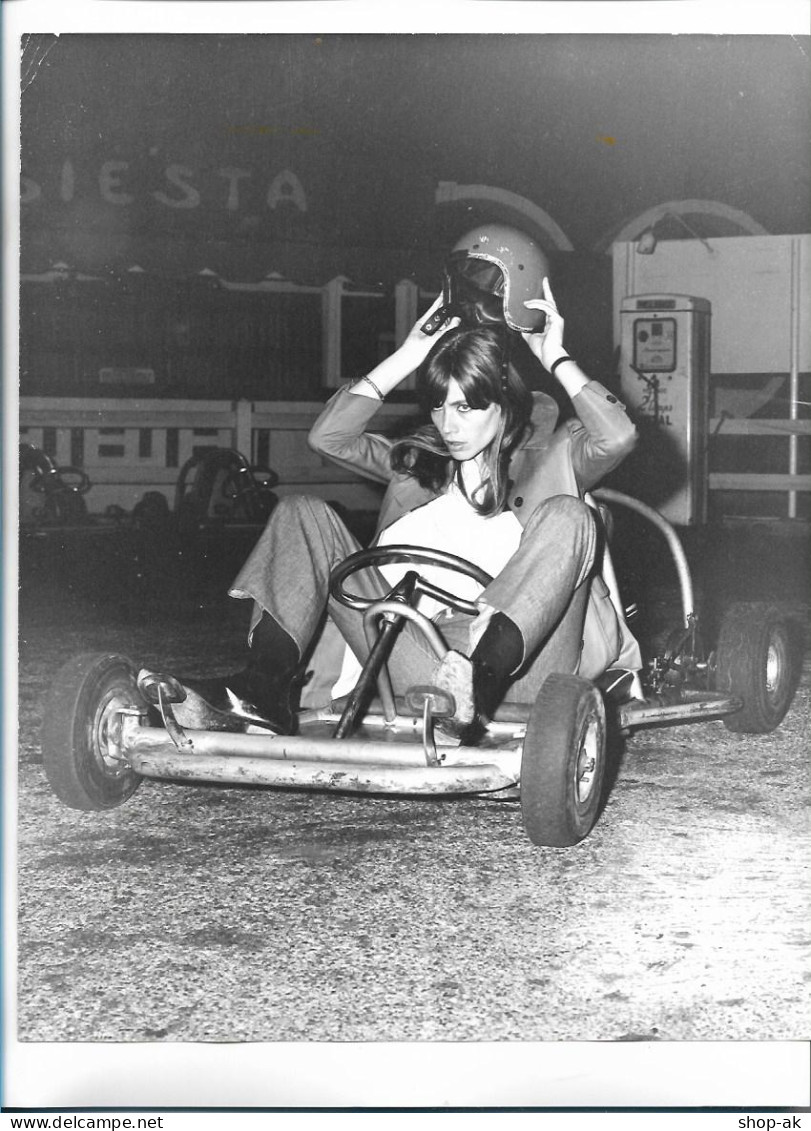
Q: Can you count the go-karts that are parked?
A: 2